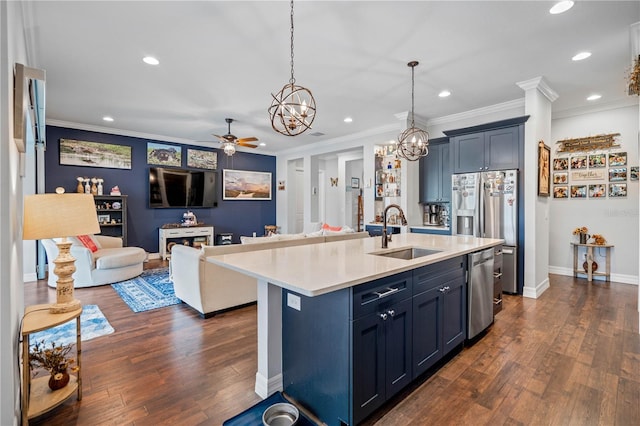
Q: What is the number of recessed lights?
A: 8